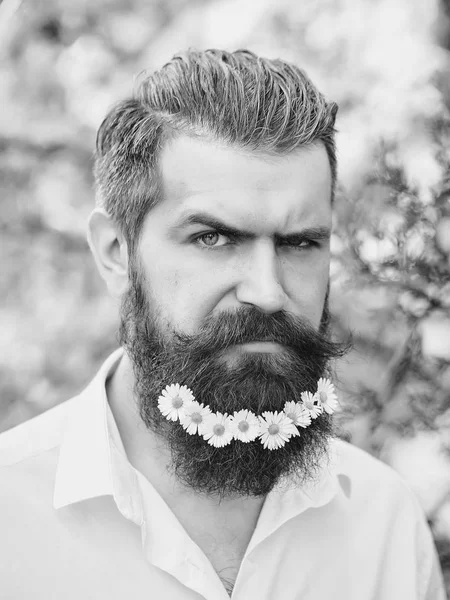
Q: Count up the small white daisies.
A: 8